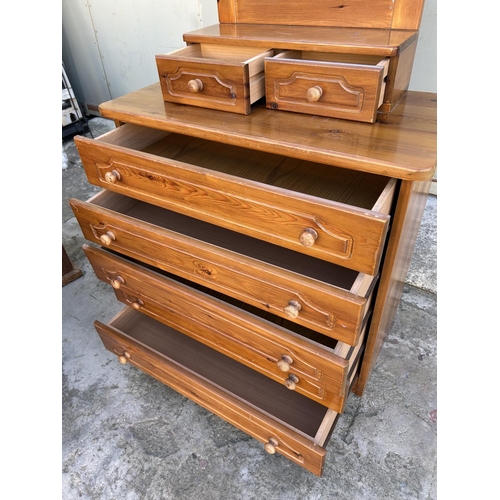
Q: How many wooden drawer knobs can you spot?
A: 12